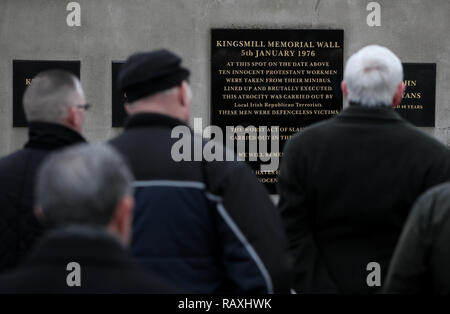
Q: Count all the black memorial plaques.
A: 4